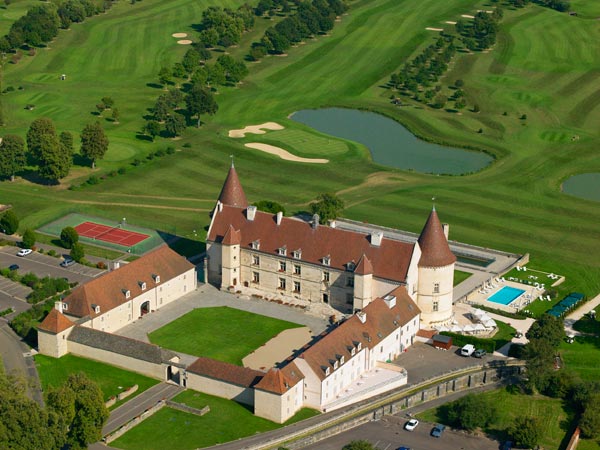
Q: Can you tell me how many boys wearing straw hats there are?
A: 0